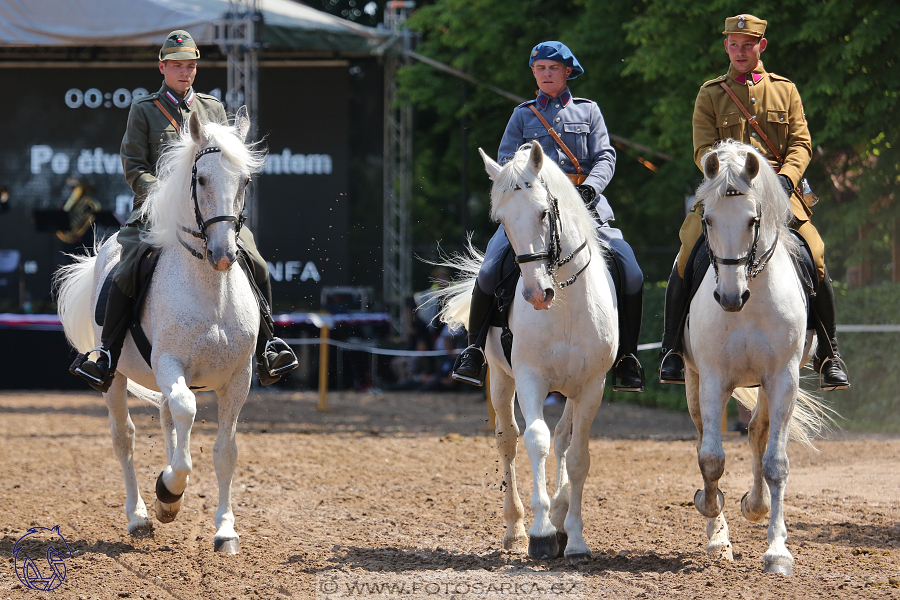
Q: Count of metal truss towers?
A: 2